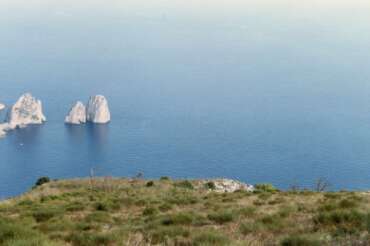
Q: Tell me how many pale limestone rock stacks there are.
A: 3